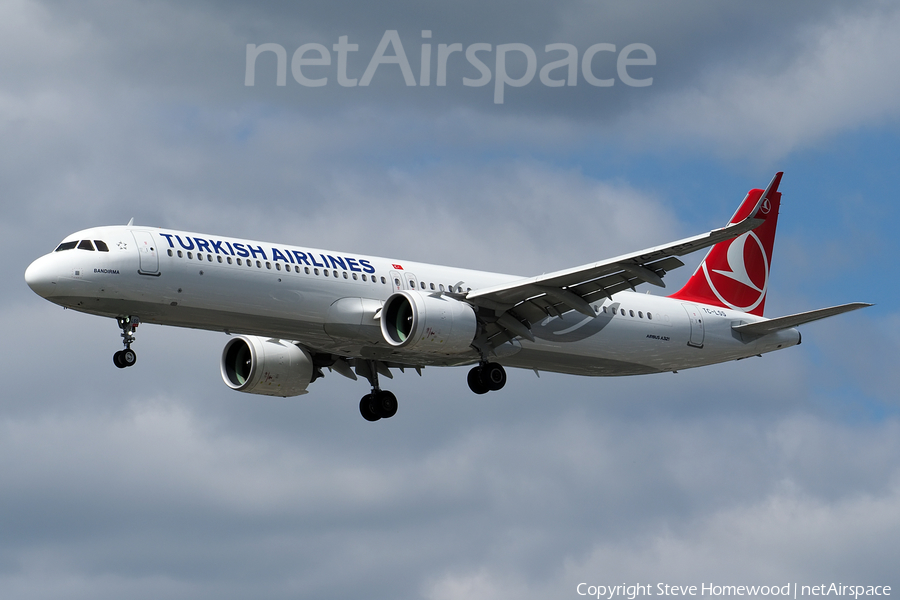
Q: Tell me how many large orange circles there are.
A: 0